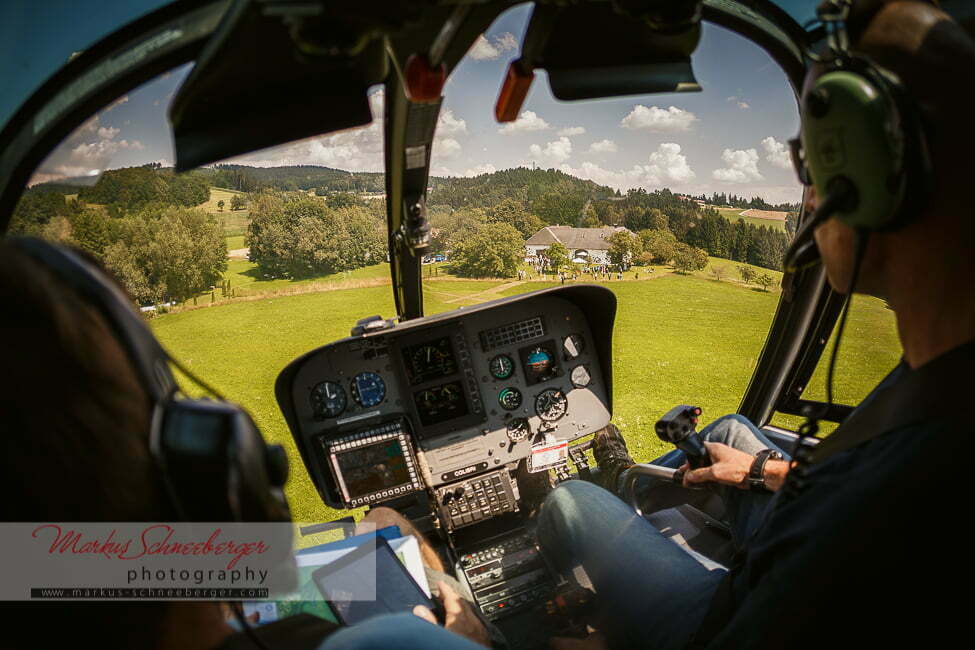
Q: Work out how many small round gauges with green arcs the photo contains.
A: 2